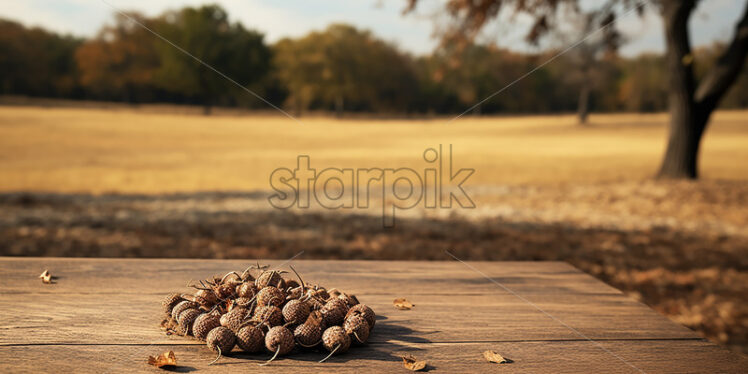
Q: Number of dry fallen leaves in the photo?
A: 5